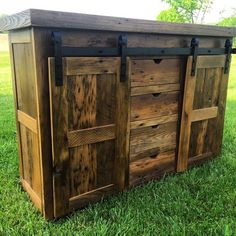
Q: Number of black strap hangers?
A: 4